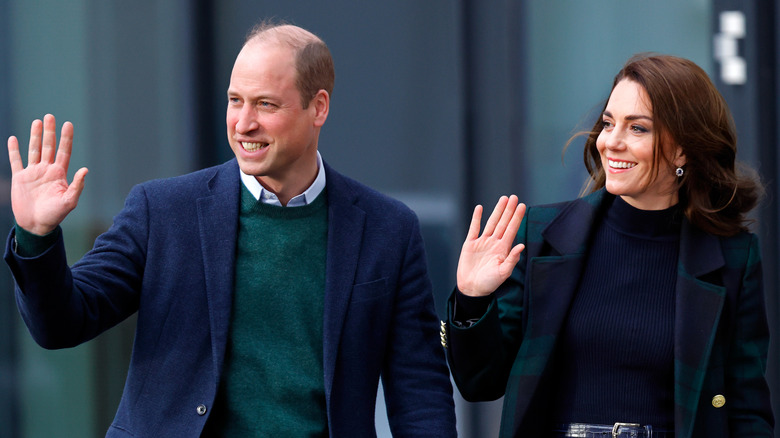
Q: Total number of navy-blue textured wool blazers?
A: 1